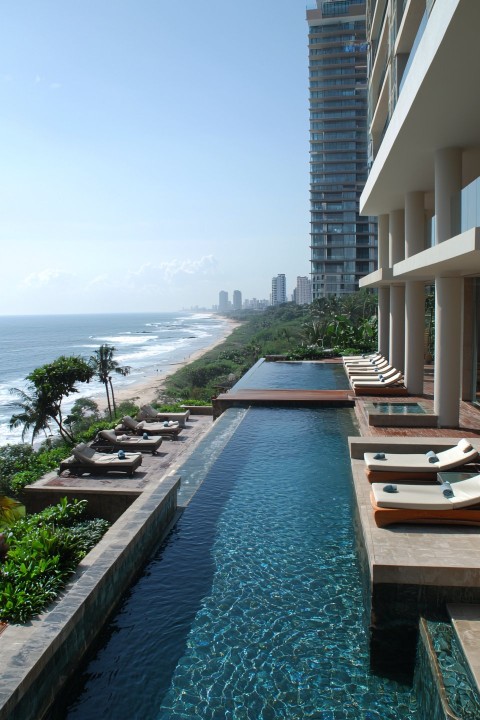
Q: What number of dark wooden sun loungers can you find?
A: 4